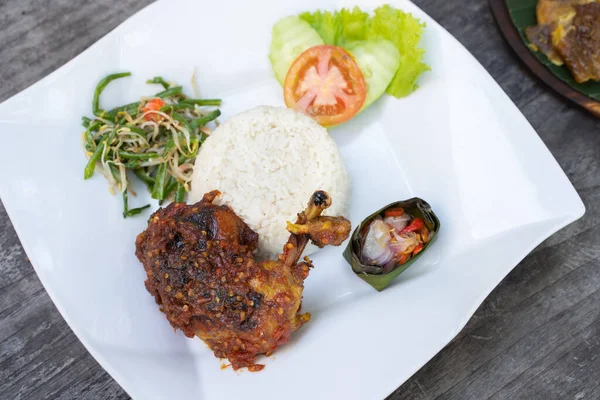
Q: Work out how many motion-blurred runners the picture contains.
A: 0